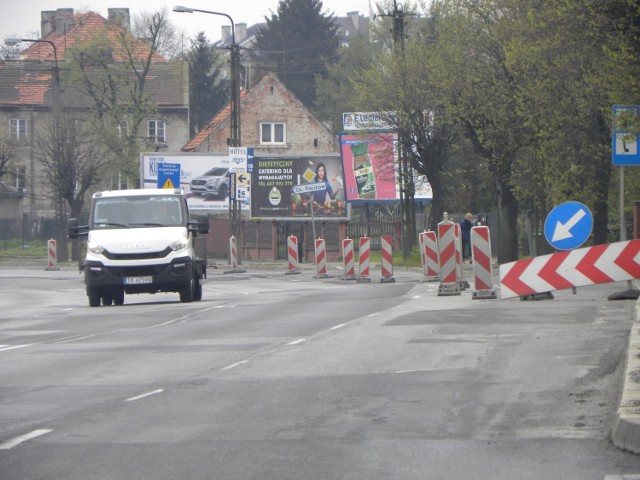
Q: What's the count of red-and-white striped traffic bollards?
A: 12